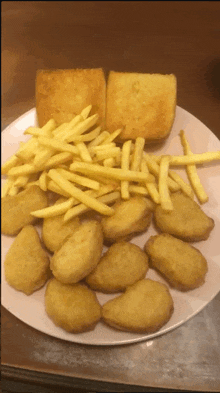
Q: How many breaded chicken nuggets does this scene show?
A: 10